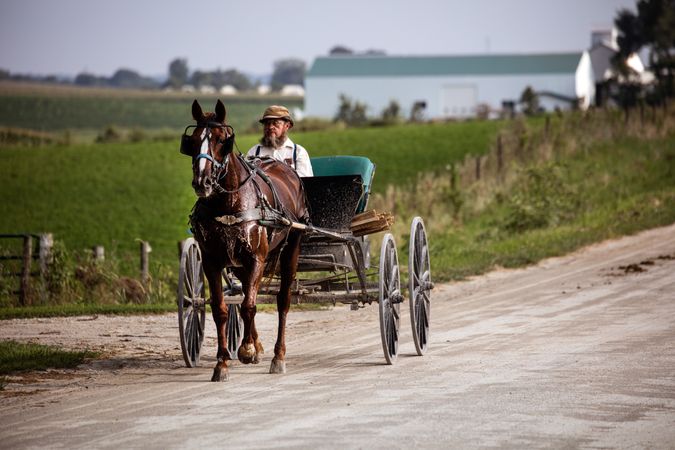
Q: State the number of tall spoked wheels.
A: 4